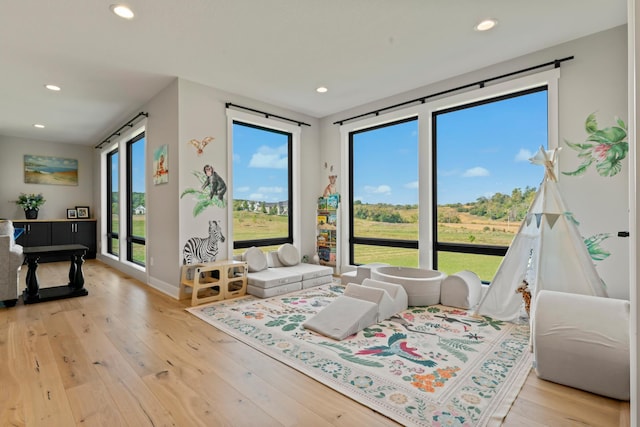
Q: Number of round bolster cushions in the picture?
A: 2